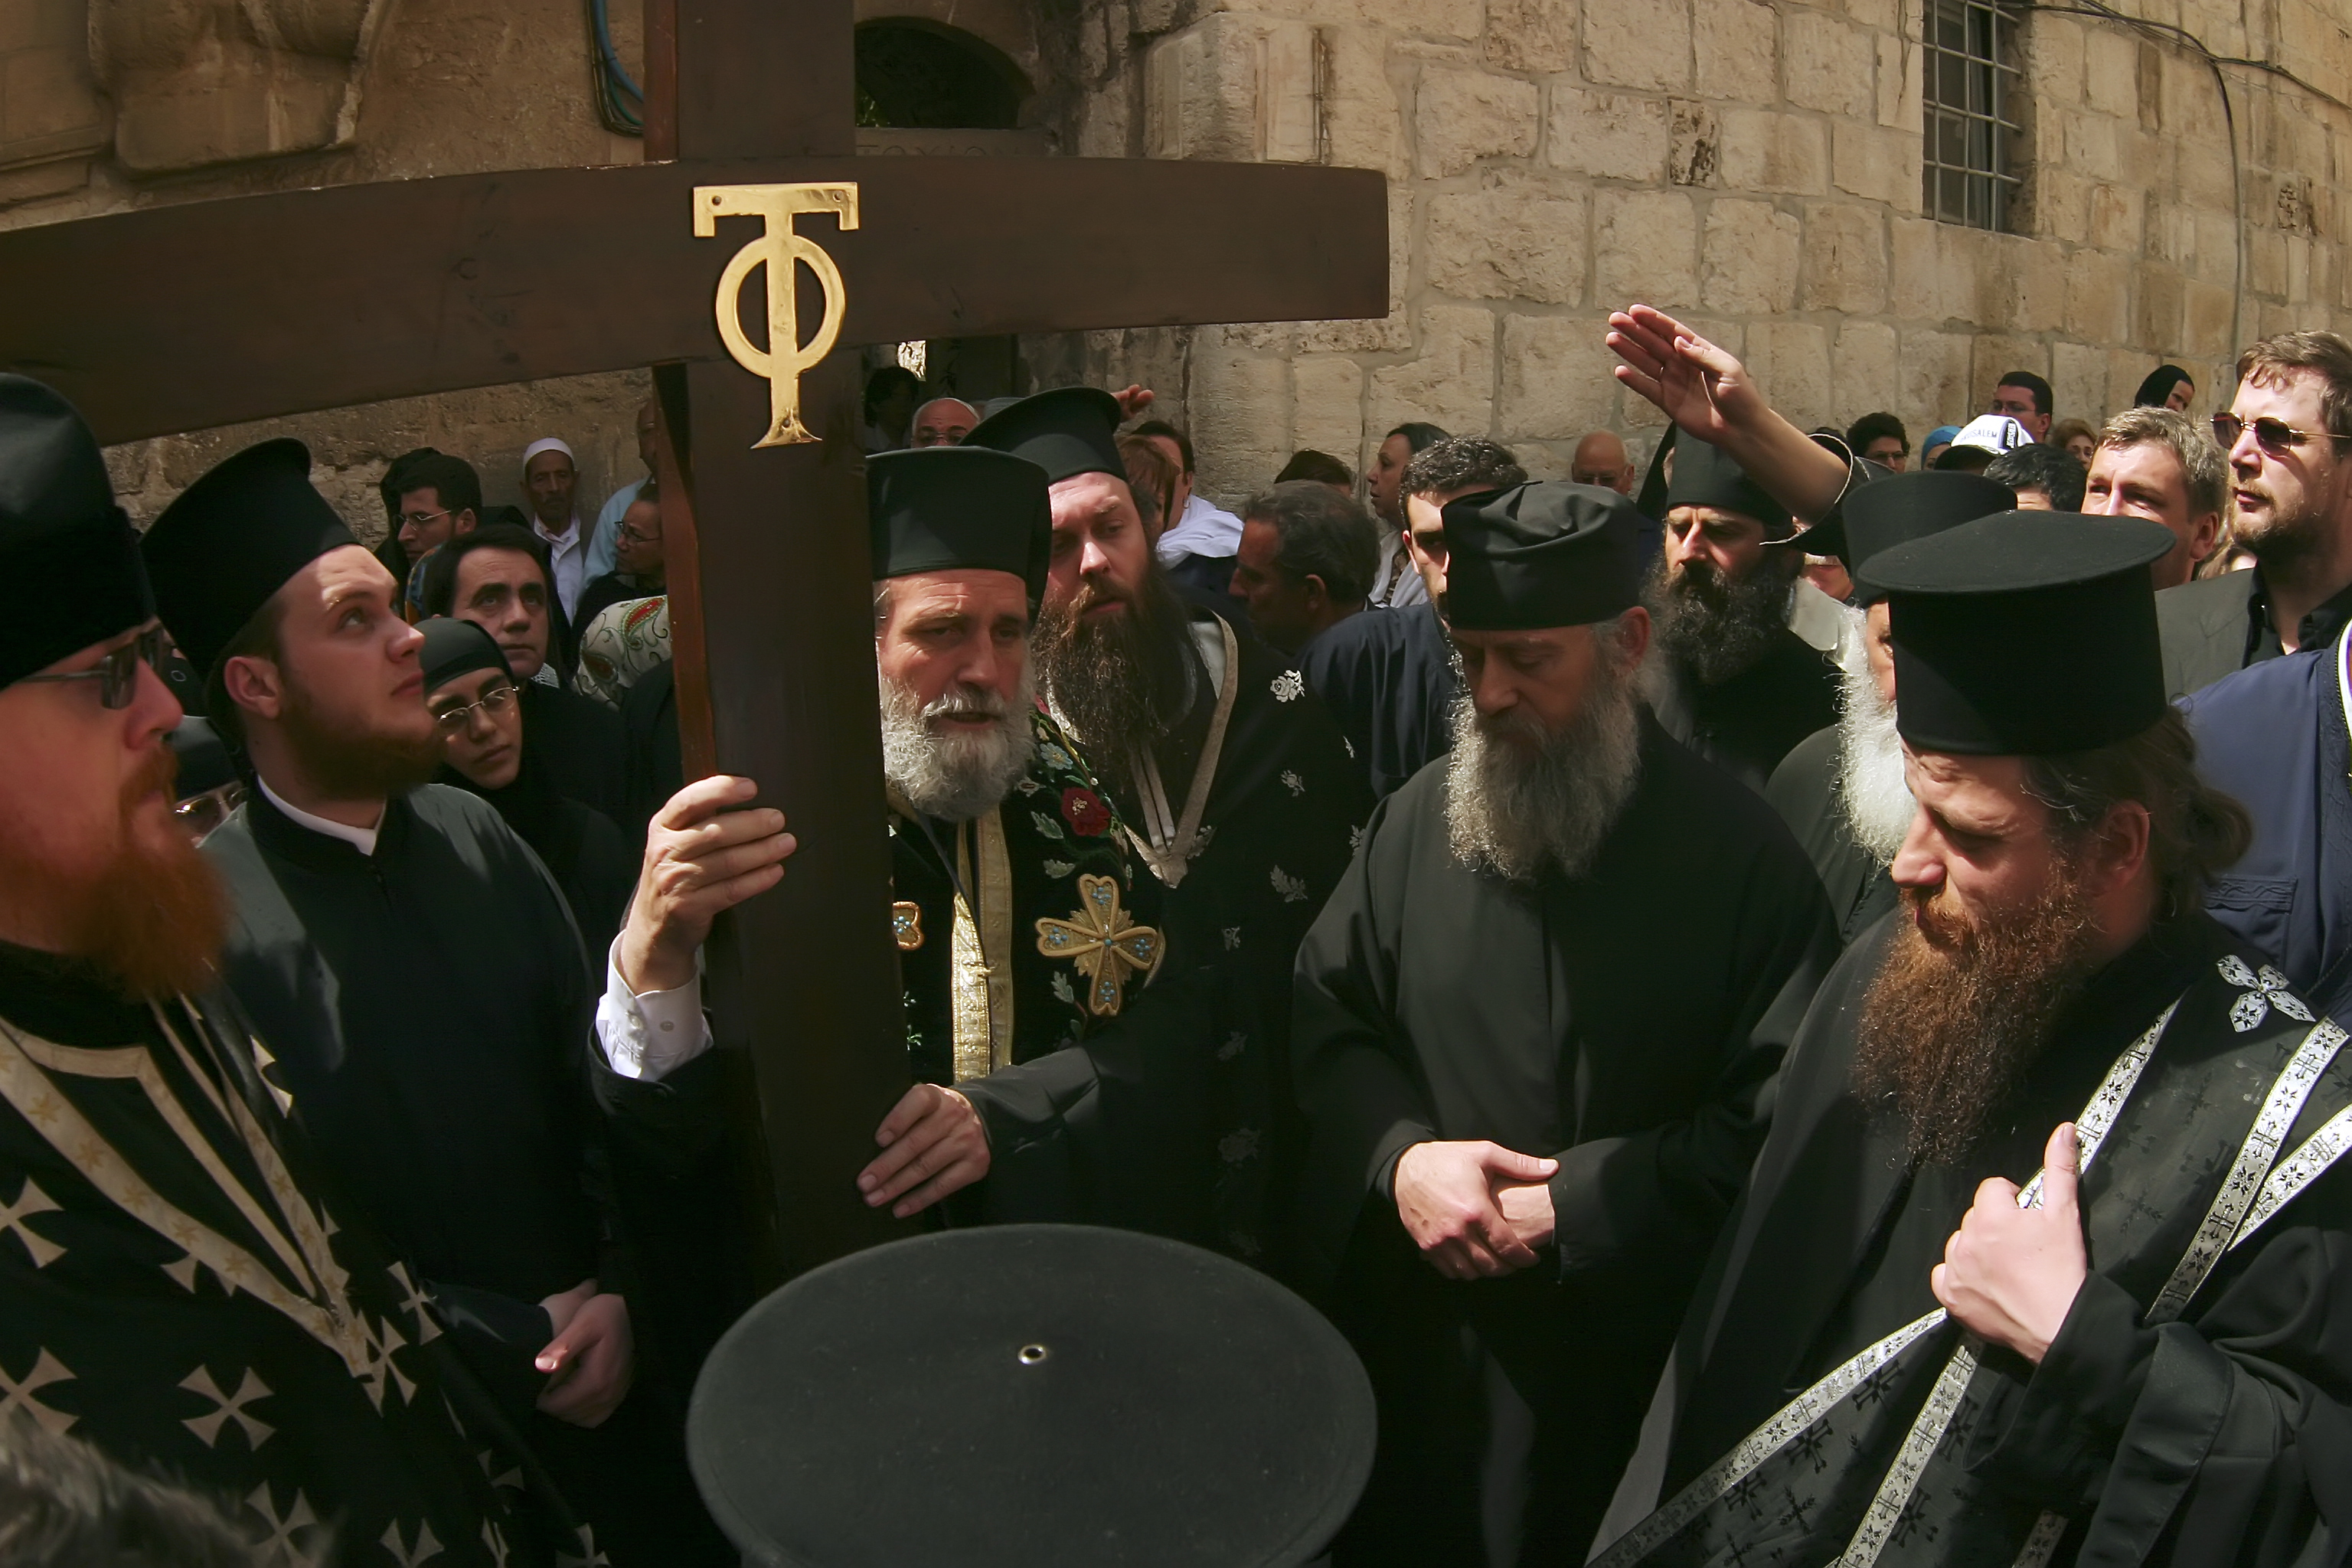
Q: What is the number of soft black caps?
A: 1